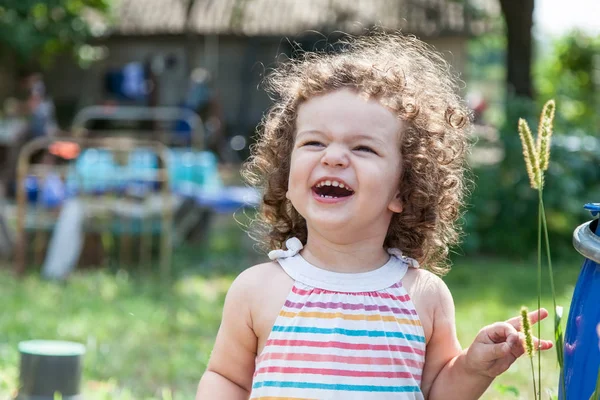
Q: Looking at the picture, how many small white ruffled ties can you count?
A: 2